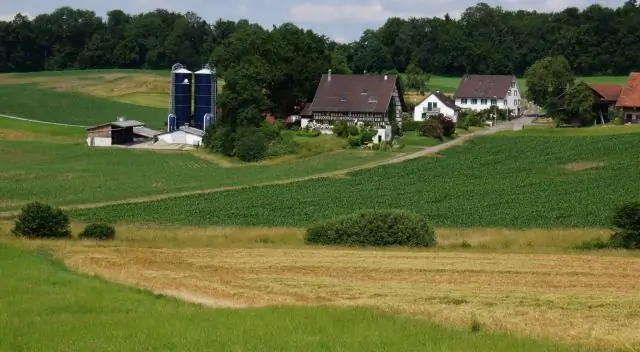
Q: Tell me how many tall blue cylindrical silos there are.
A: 2